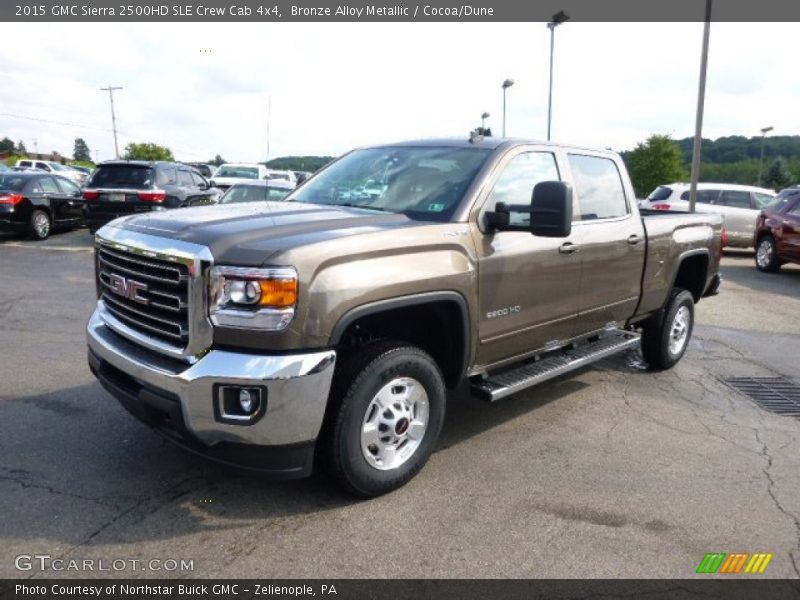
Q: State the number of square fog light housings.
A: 1